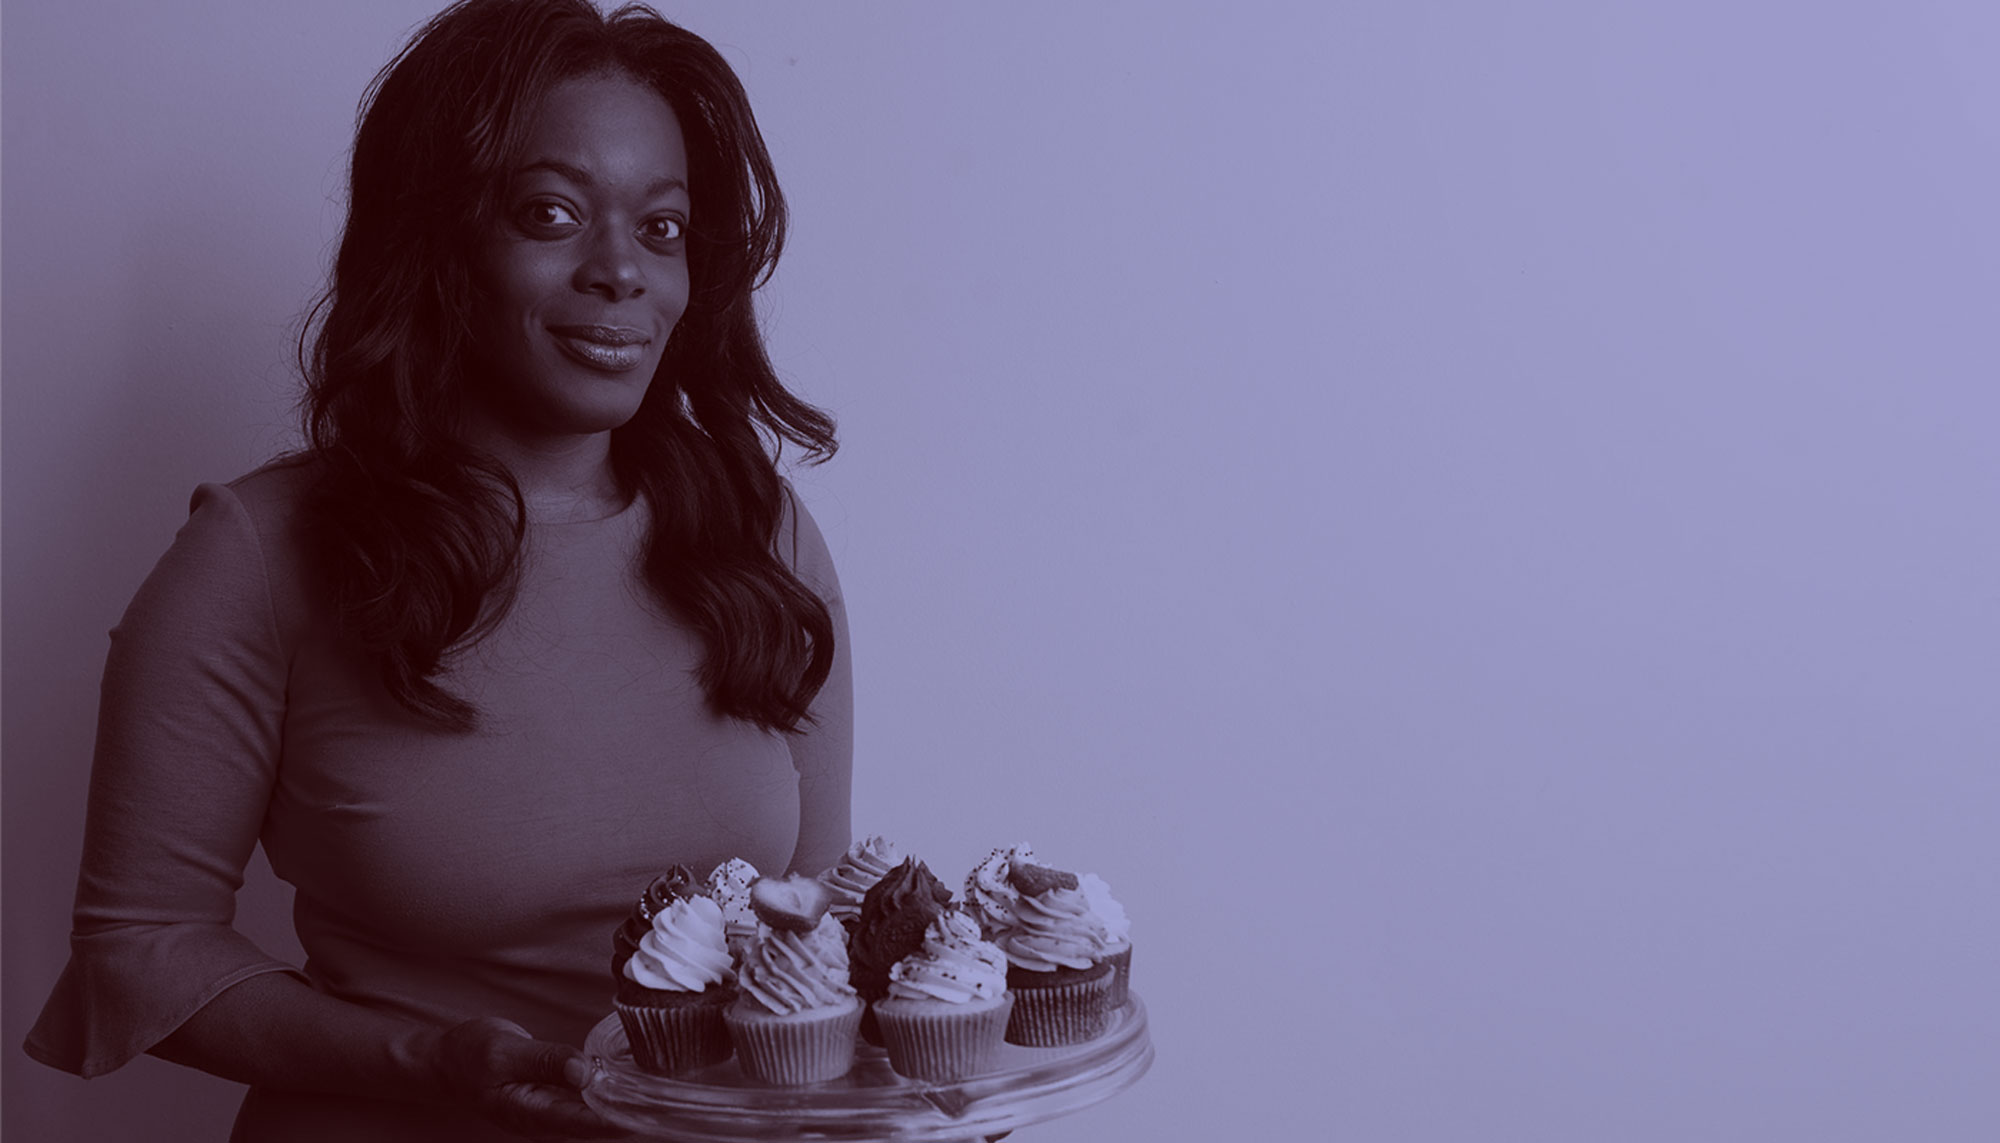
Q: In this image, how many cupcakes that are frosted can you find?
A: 10